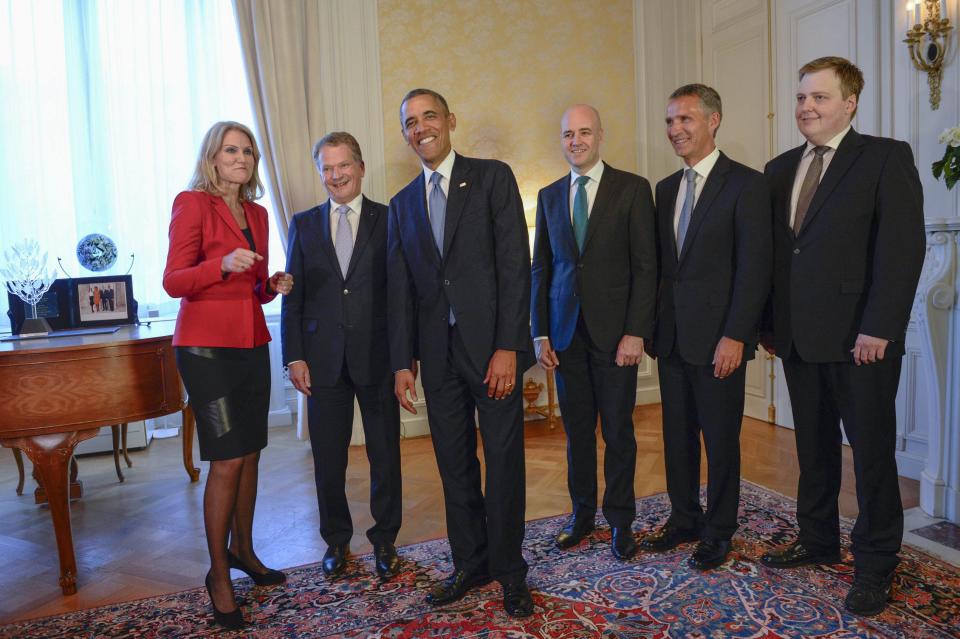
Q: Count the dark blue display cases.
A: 1